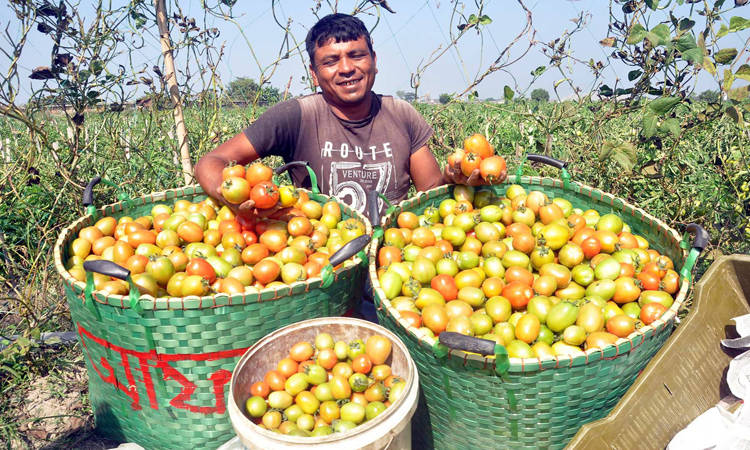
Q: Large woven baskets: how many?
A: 2